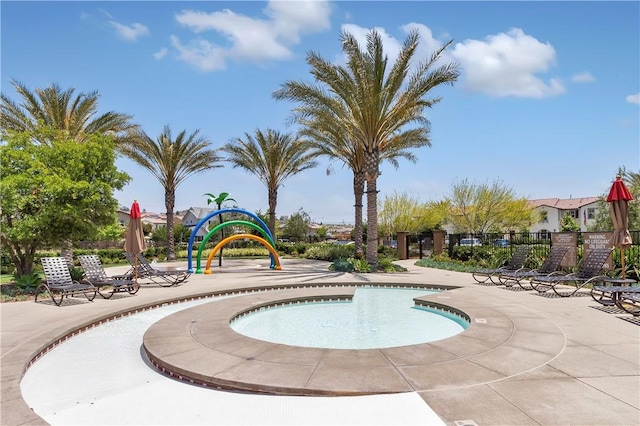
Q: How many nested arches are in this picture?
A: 3